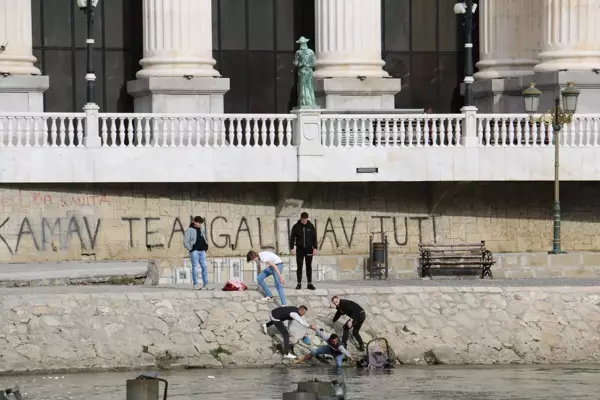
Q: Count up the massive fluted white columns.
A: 5